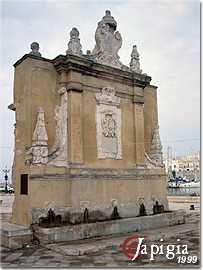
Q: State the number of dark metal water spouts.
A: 5